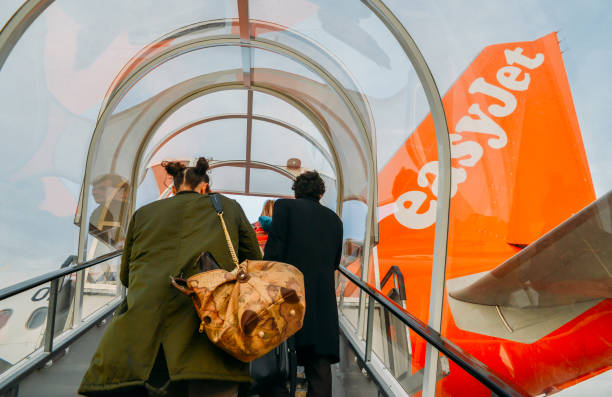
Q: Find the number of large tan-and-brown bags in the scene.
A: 1